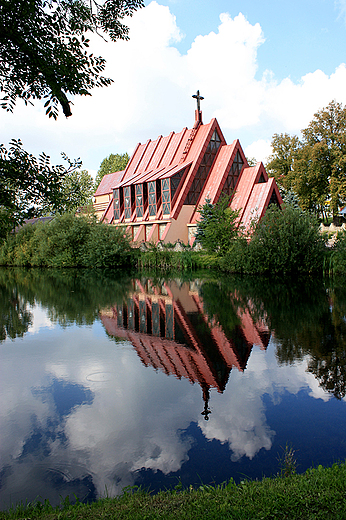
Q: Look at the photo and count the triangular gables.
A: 4